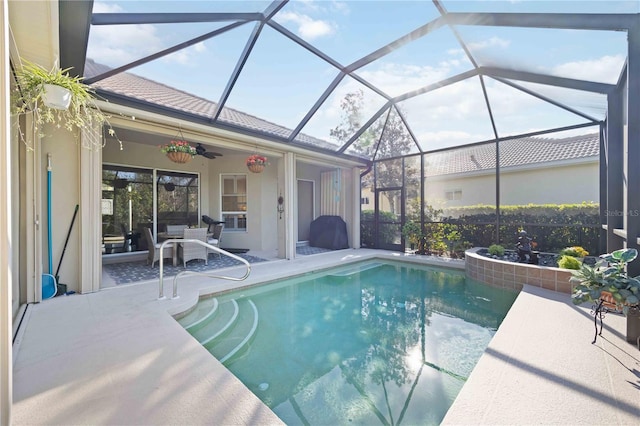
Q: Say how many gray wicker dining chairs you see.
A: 4